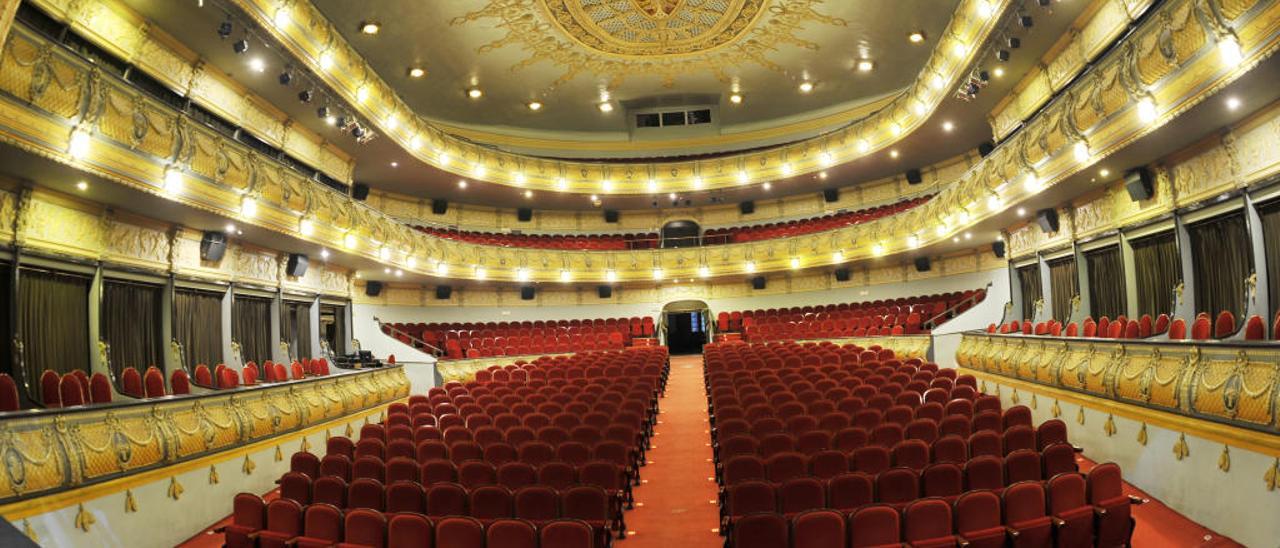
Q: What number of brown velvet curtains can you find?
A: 12